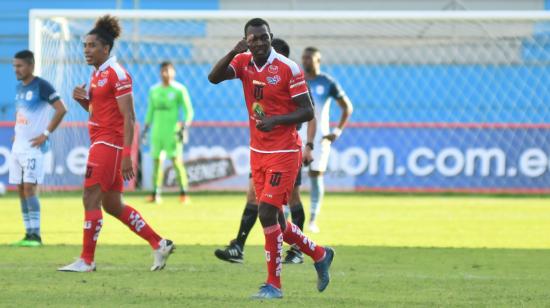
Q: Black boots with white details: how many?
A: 2